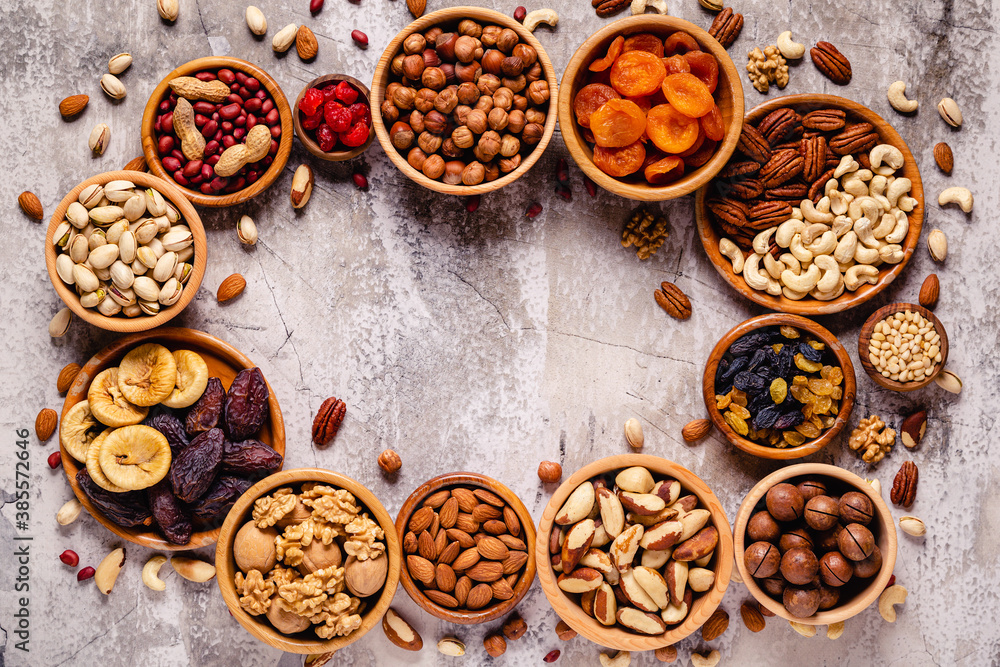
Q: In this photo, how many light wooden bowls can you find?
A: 6